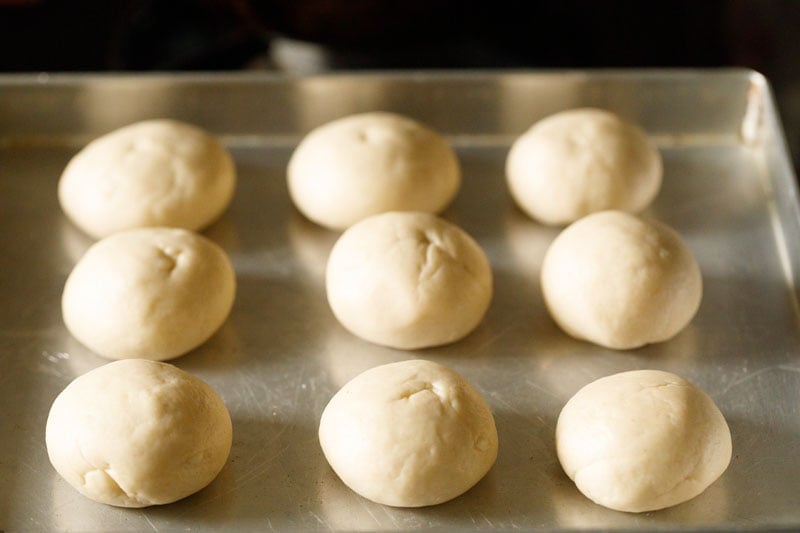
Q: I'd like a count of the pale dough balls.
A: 9